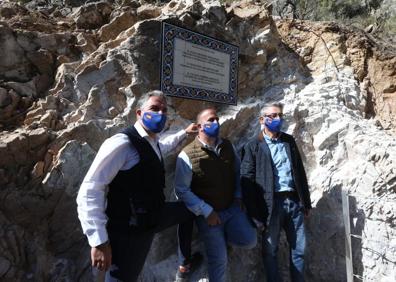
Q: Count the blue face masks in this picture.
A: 3